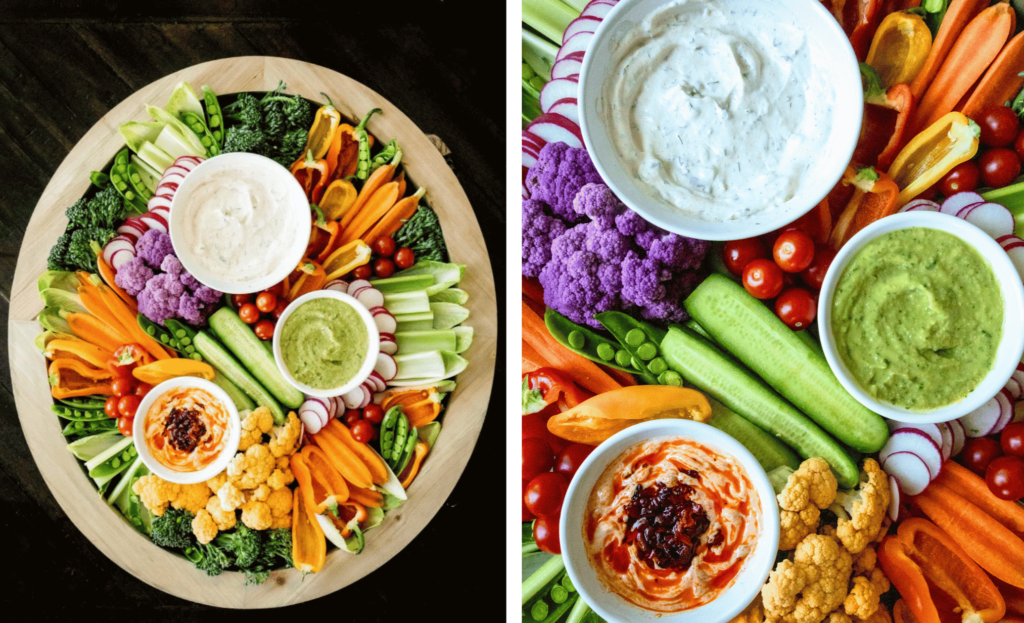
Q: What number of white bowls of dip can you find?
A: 6